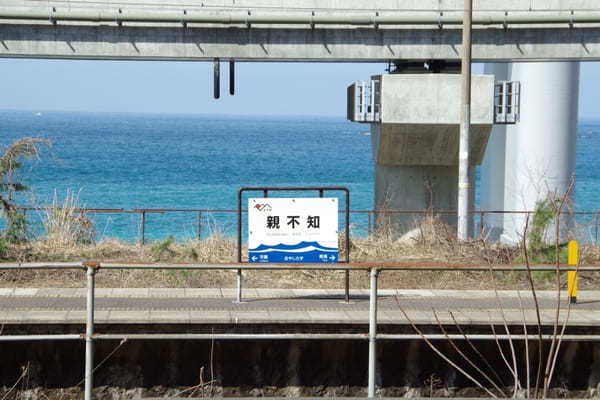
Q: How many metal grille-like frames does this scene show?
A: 2